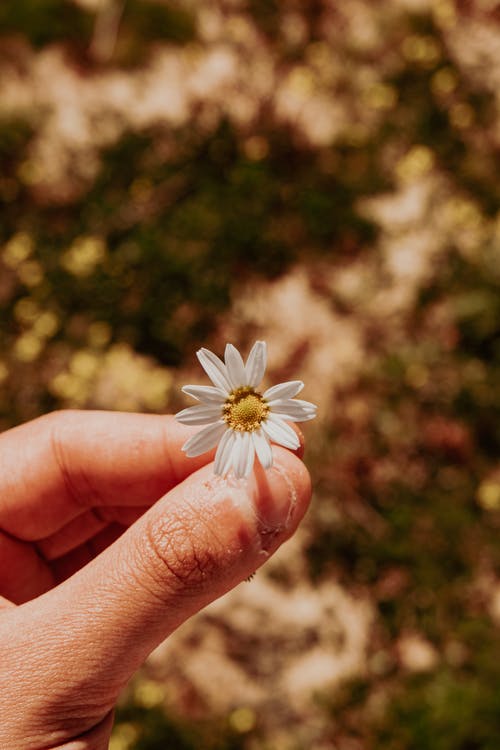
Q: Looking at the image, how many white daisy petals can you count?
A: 12